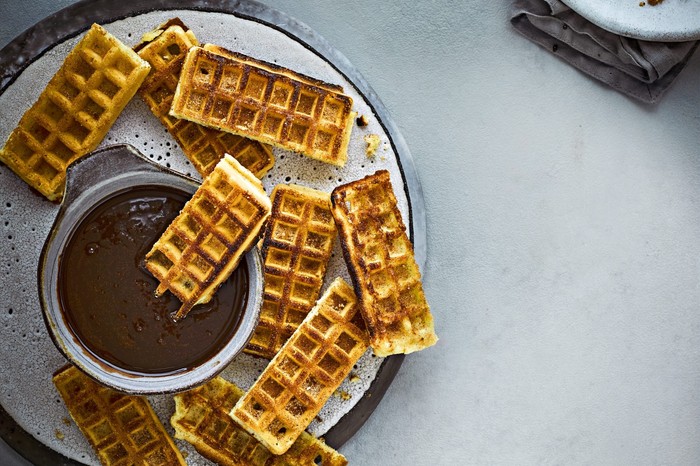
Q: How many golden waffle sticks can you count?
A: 9